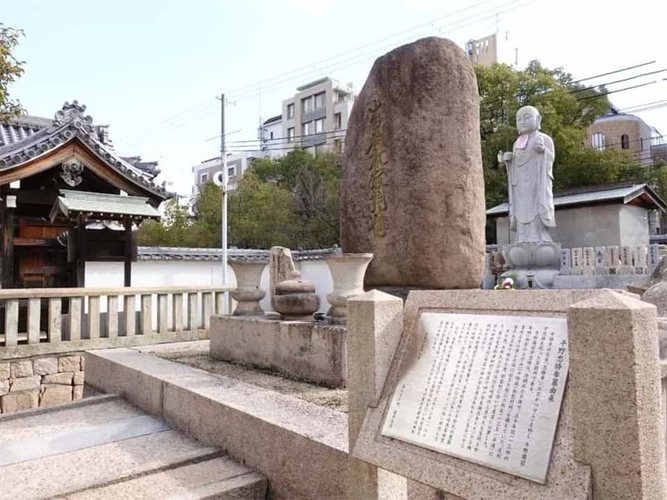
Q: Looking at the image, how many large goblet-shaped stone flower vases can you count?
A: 2